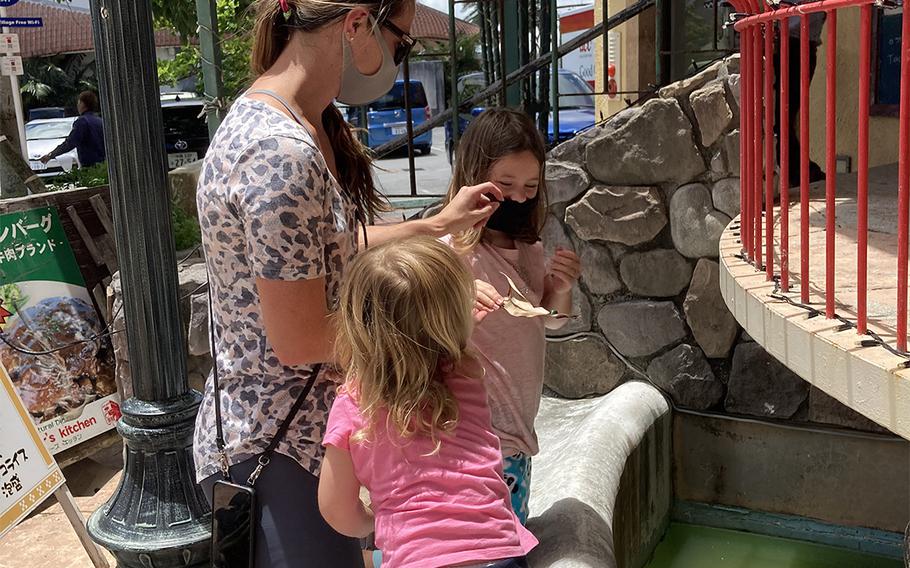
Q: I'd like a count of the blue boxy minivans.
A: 1